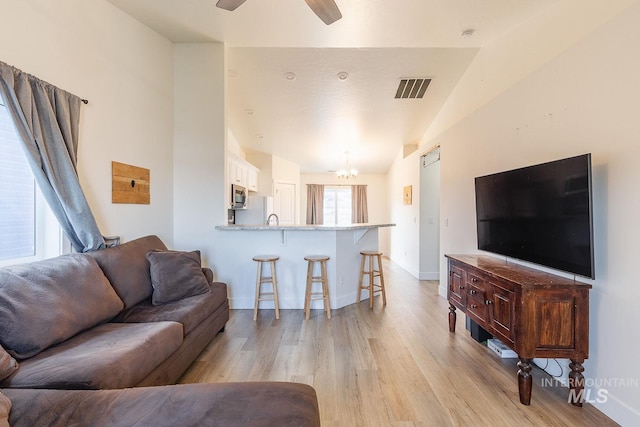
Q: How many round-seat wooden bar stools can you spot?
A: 3